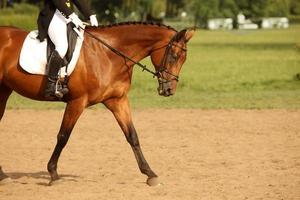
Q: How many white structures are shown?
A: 3